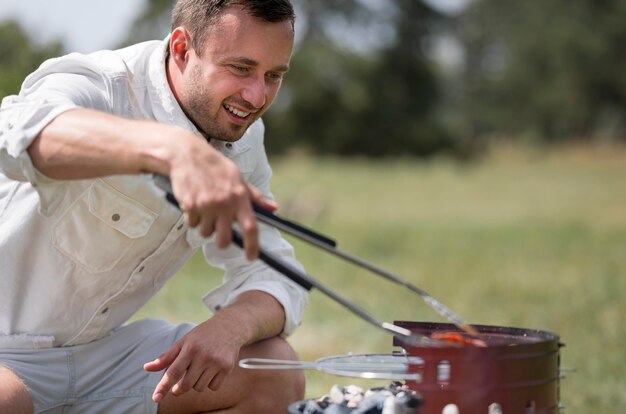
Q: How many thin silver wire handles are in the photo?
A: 1